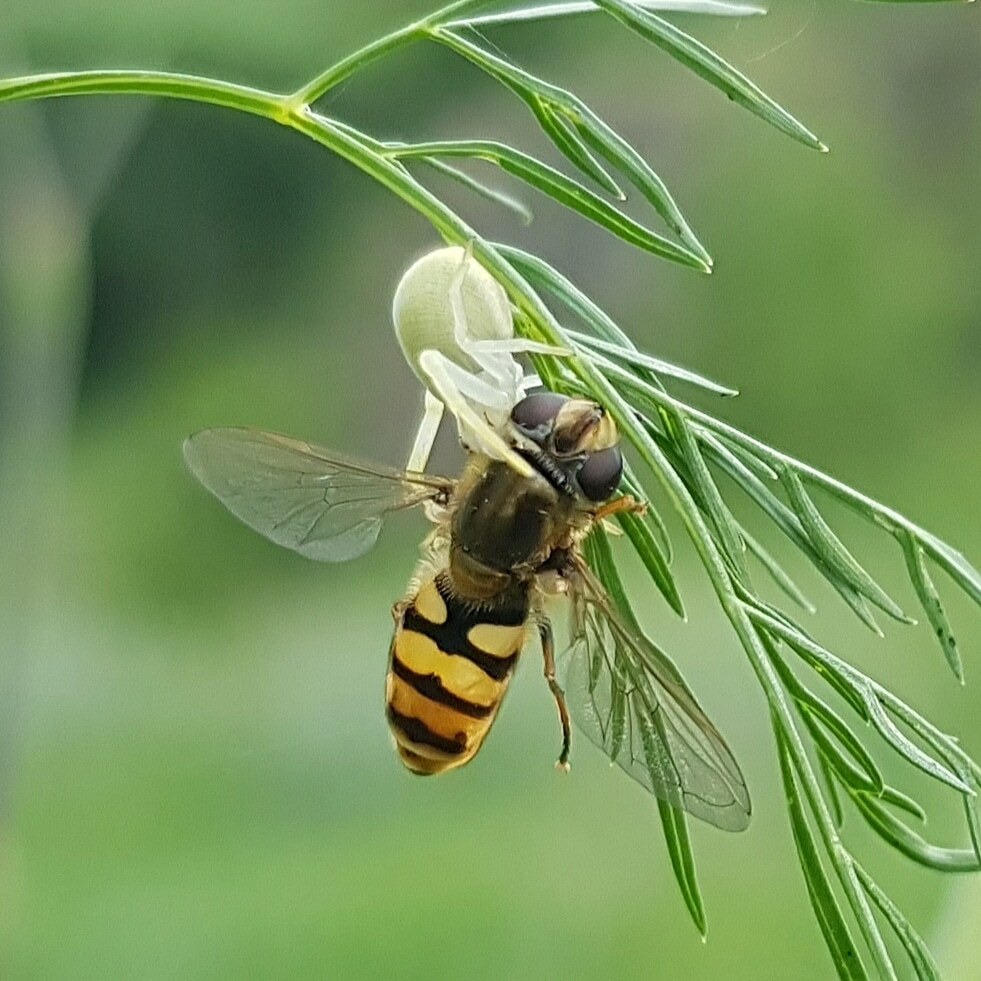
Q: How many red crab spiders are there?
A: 0